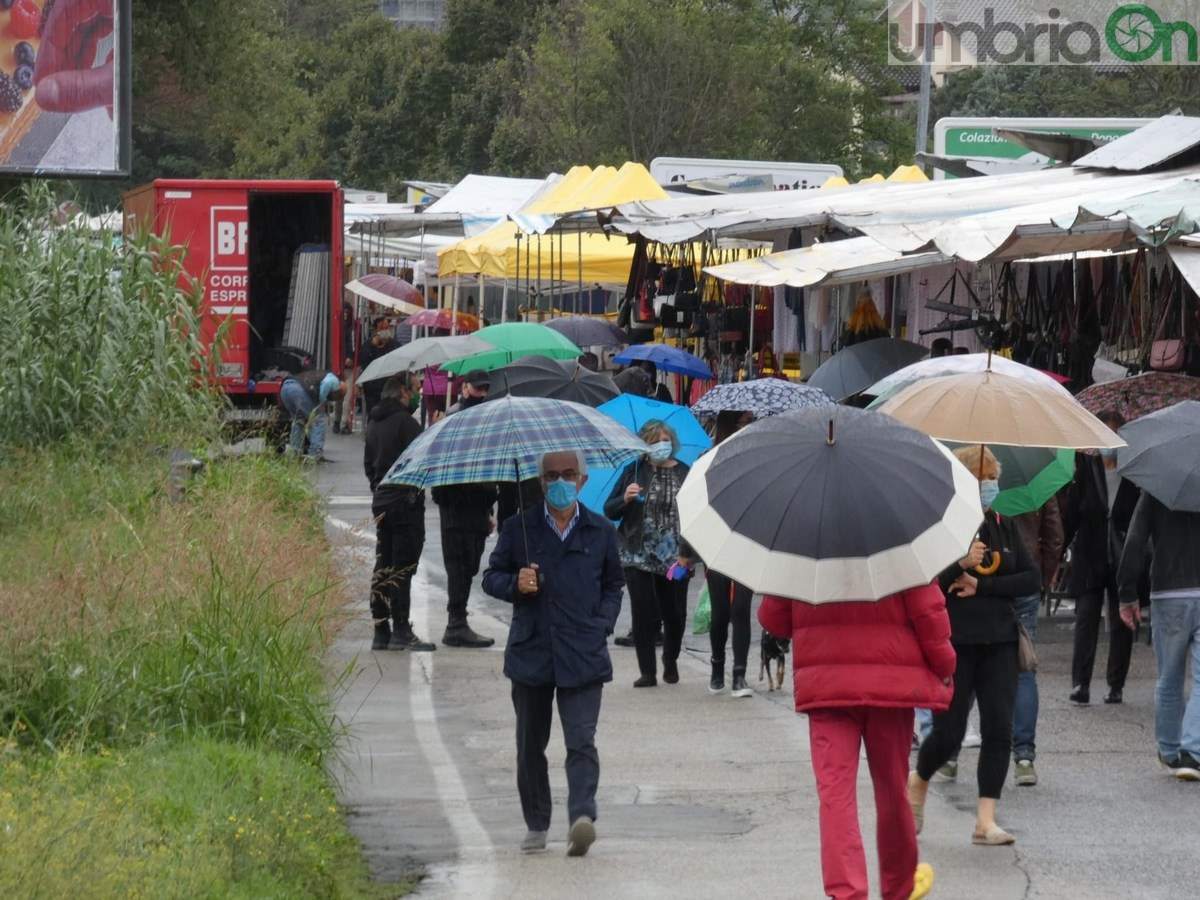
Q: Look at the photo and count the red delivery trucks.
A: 1